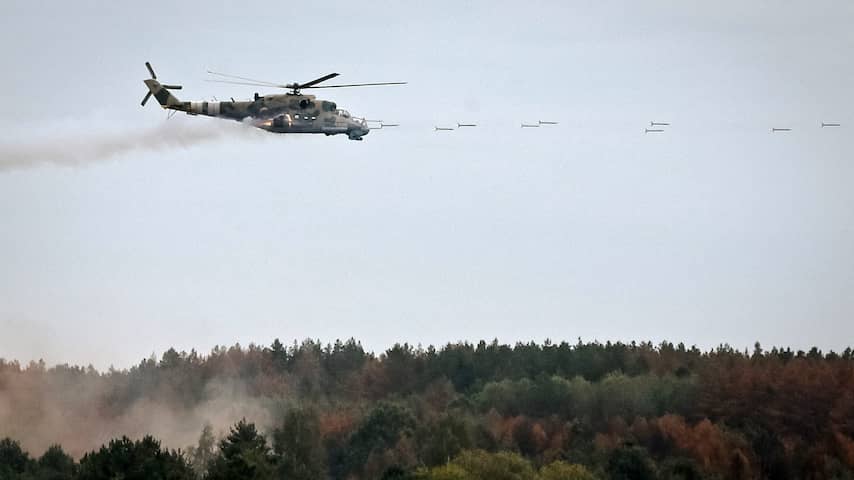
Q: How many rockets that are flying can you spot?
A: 9